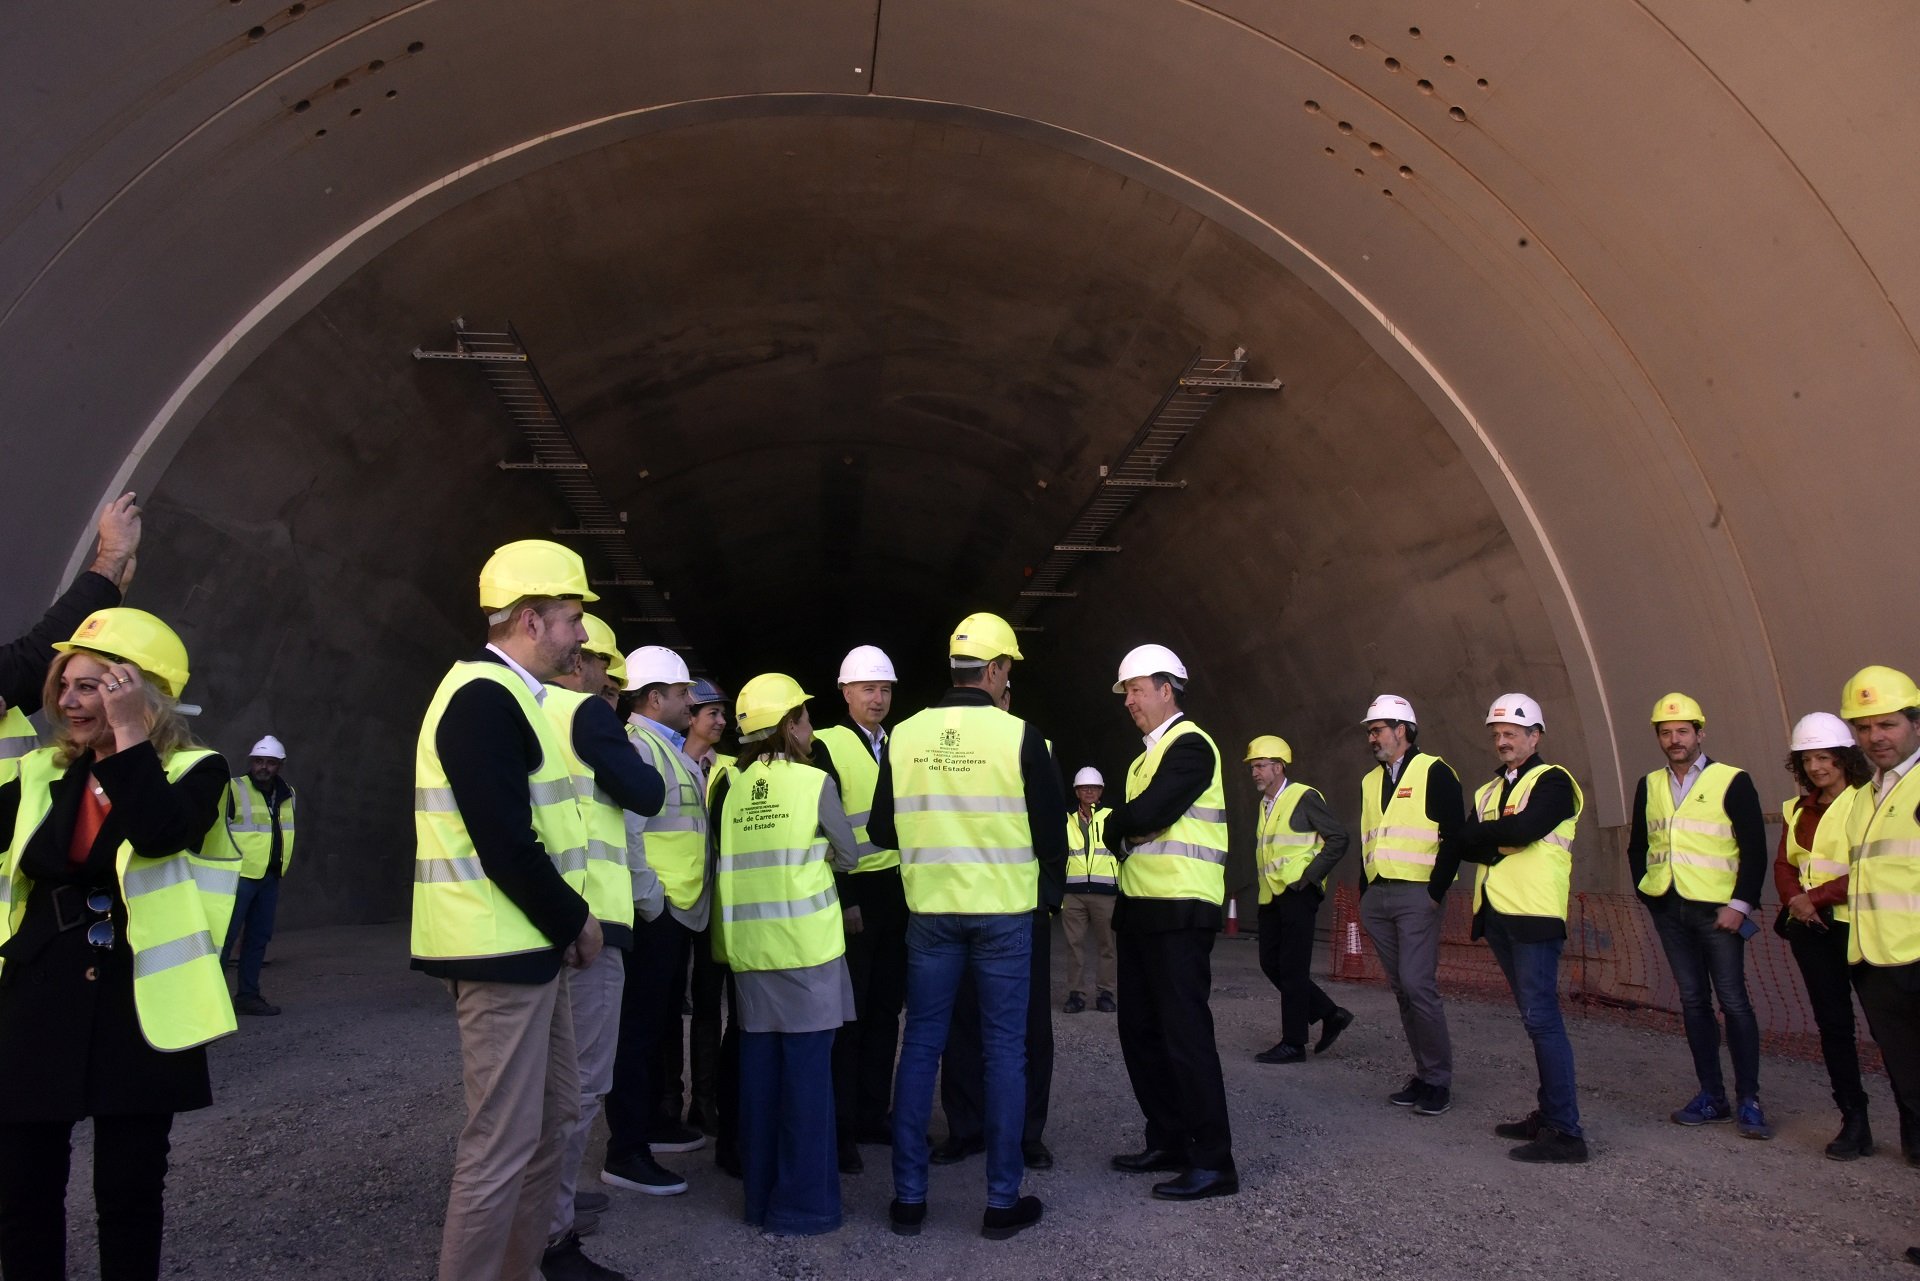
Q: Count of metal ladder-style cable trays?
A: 2